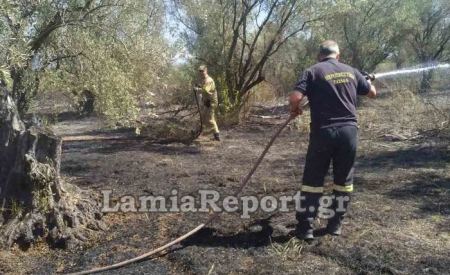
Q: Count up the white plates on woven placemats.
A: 0